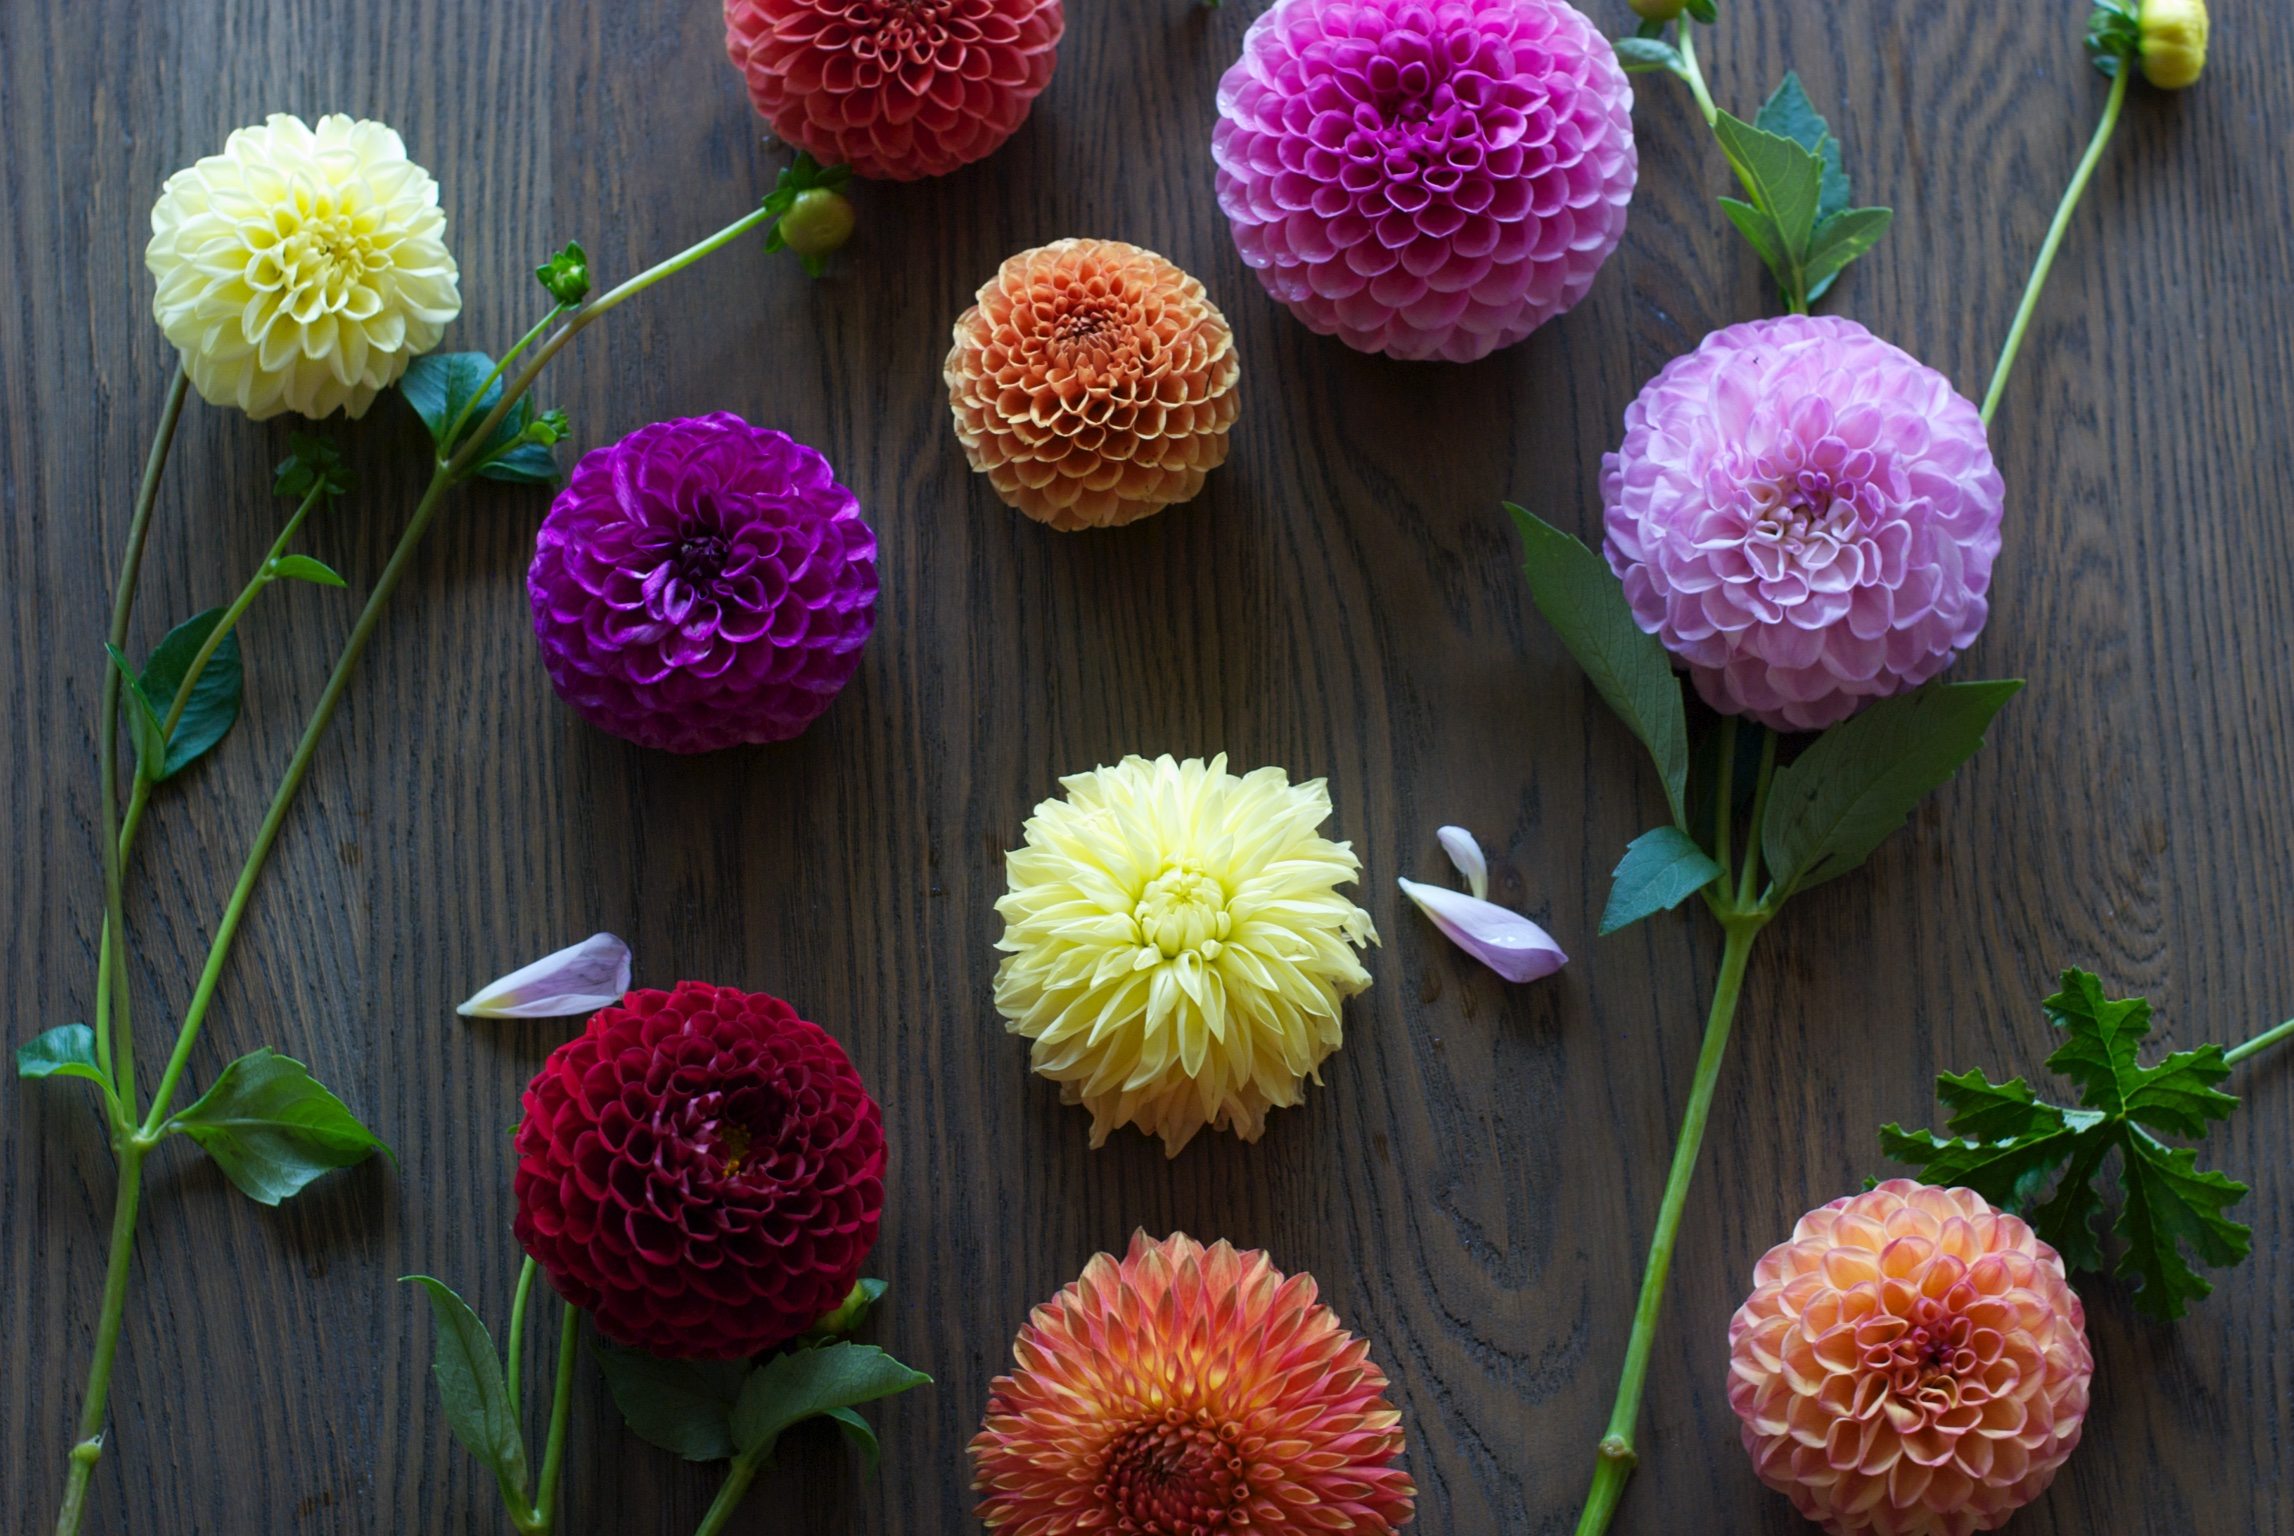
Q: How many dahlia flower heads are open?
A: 10